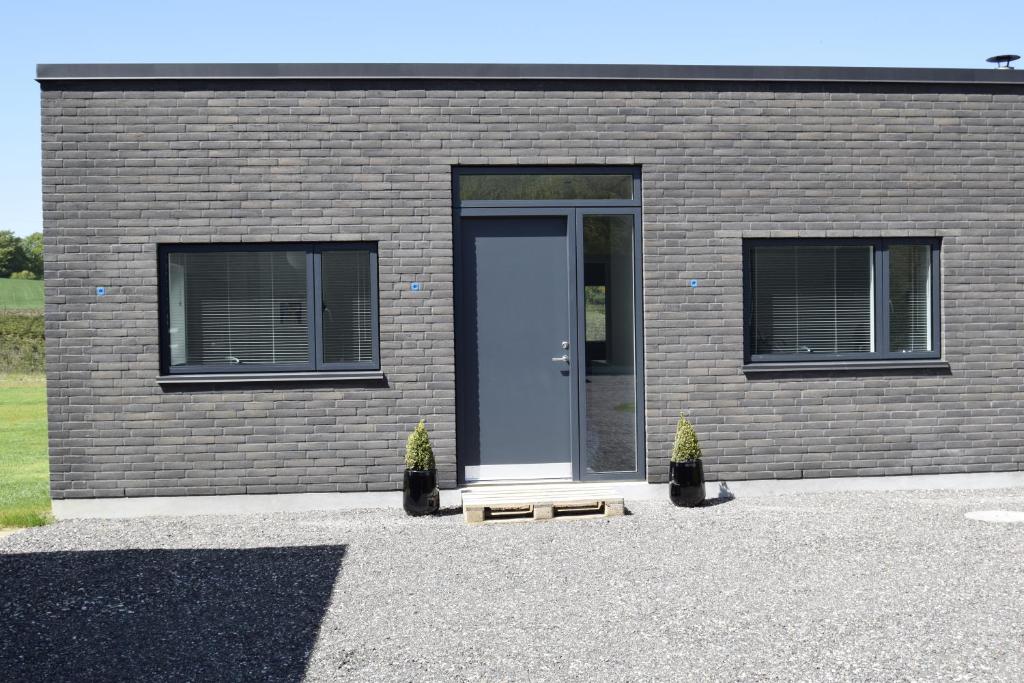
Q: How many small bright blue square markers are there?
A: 3